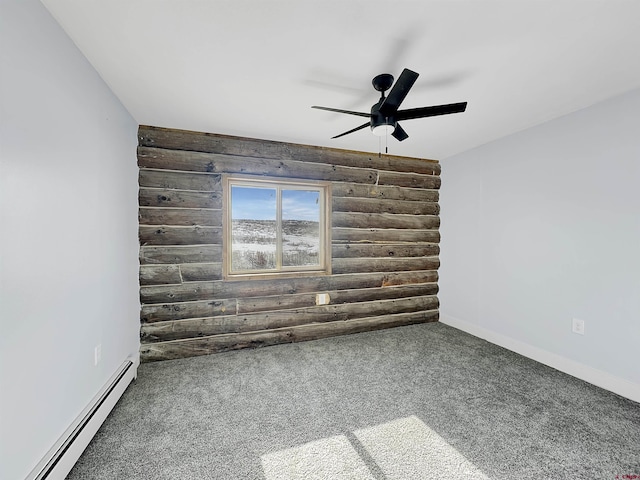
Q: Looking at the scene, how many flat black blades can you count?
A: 5